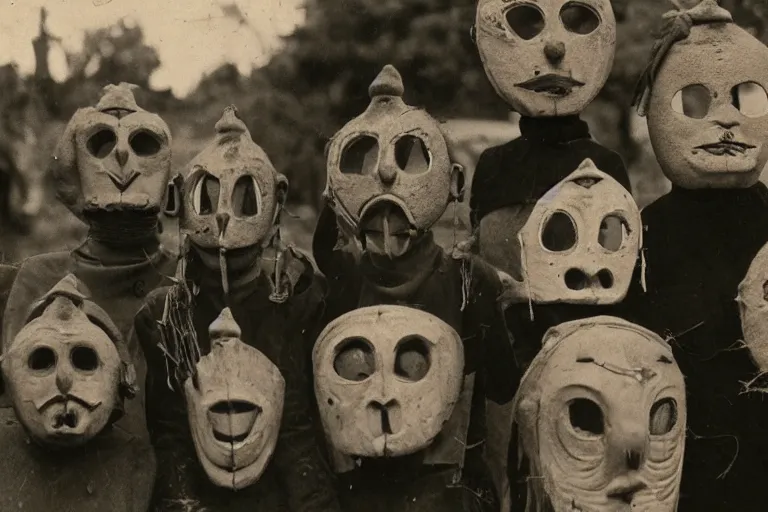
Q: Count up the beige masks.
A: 11